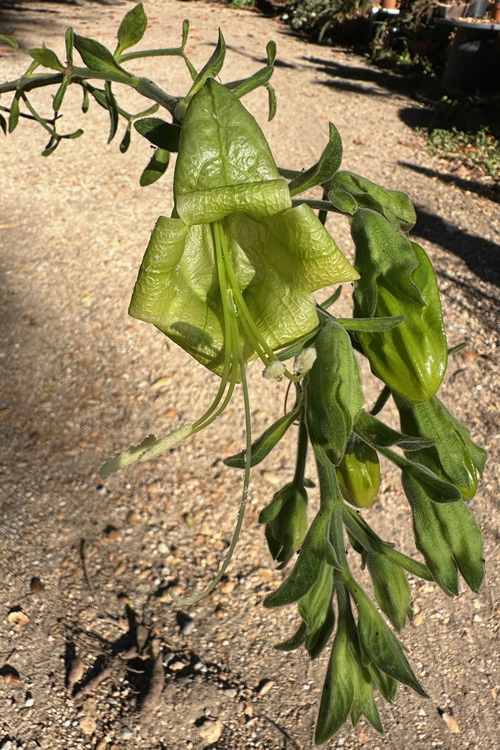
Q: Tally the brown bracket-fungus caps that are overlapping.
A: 0